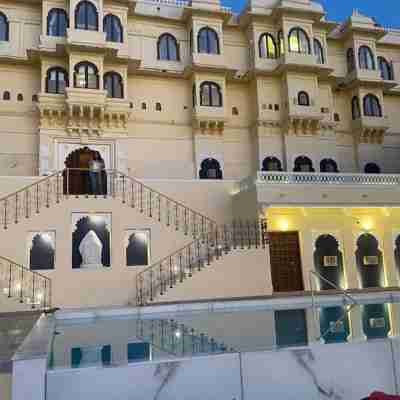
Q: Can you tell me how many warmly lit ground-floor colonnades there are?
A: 1